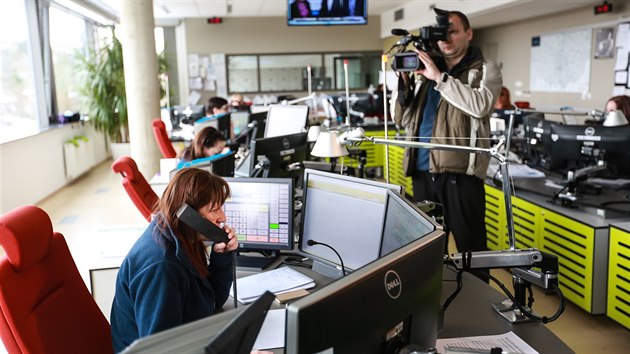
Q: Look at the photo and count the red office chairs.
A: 3